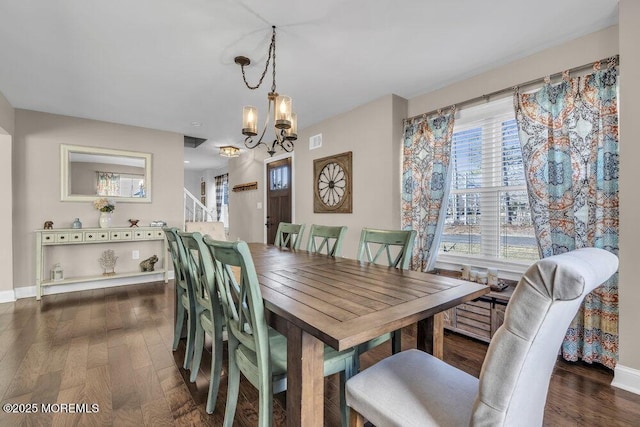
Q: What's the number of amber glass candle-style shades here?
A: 3